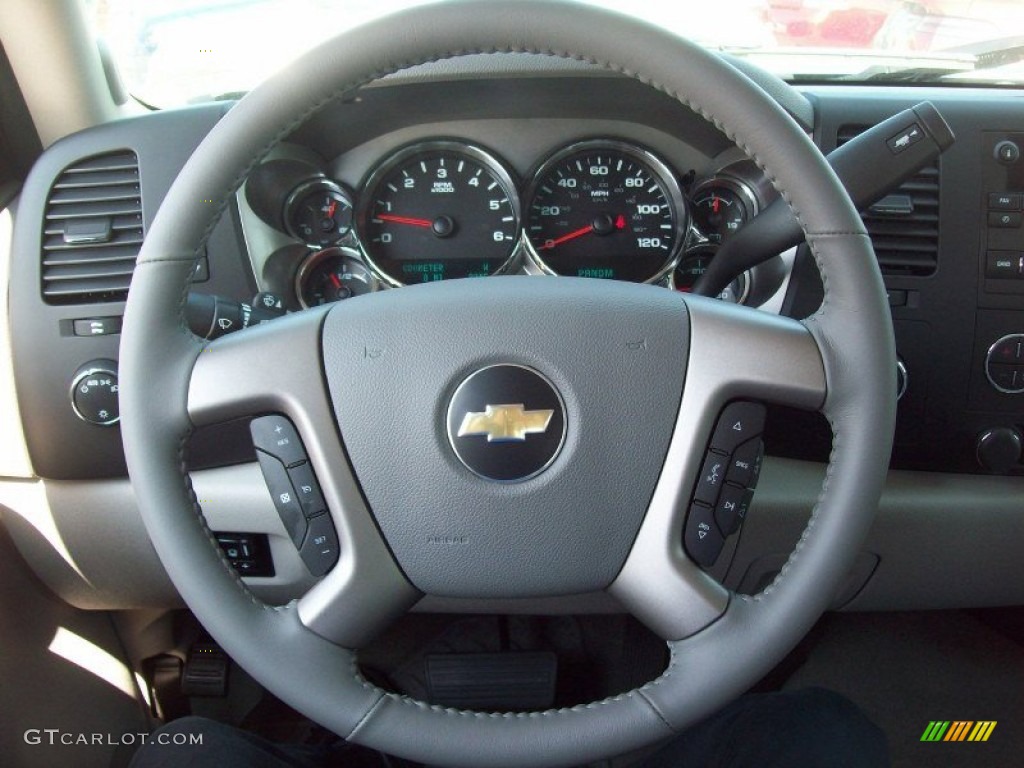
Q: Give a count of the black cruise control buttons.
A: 4